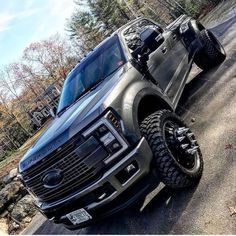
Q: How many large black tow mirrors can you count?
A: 1